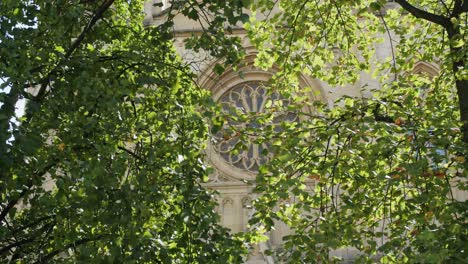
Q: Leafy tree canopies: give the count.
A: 2